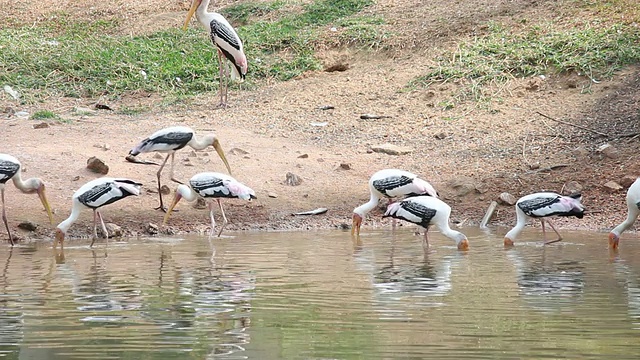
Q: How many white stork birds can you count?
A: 9